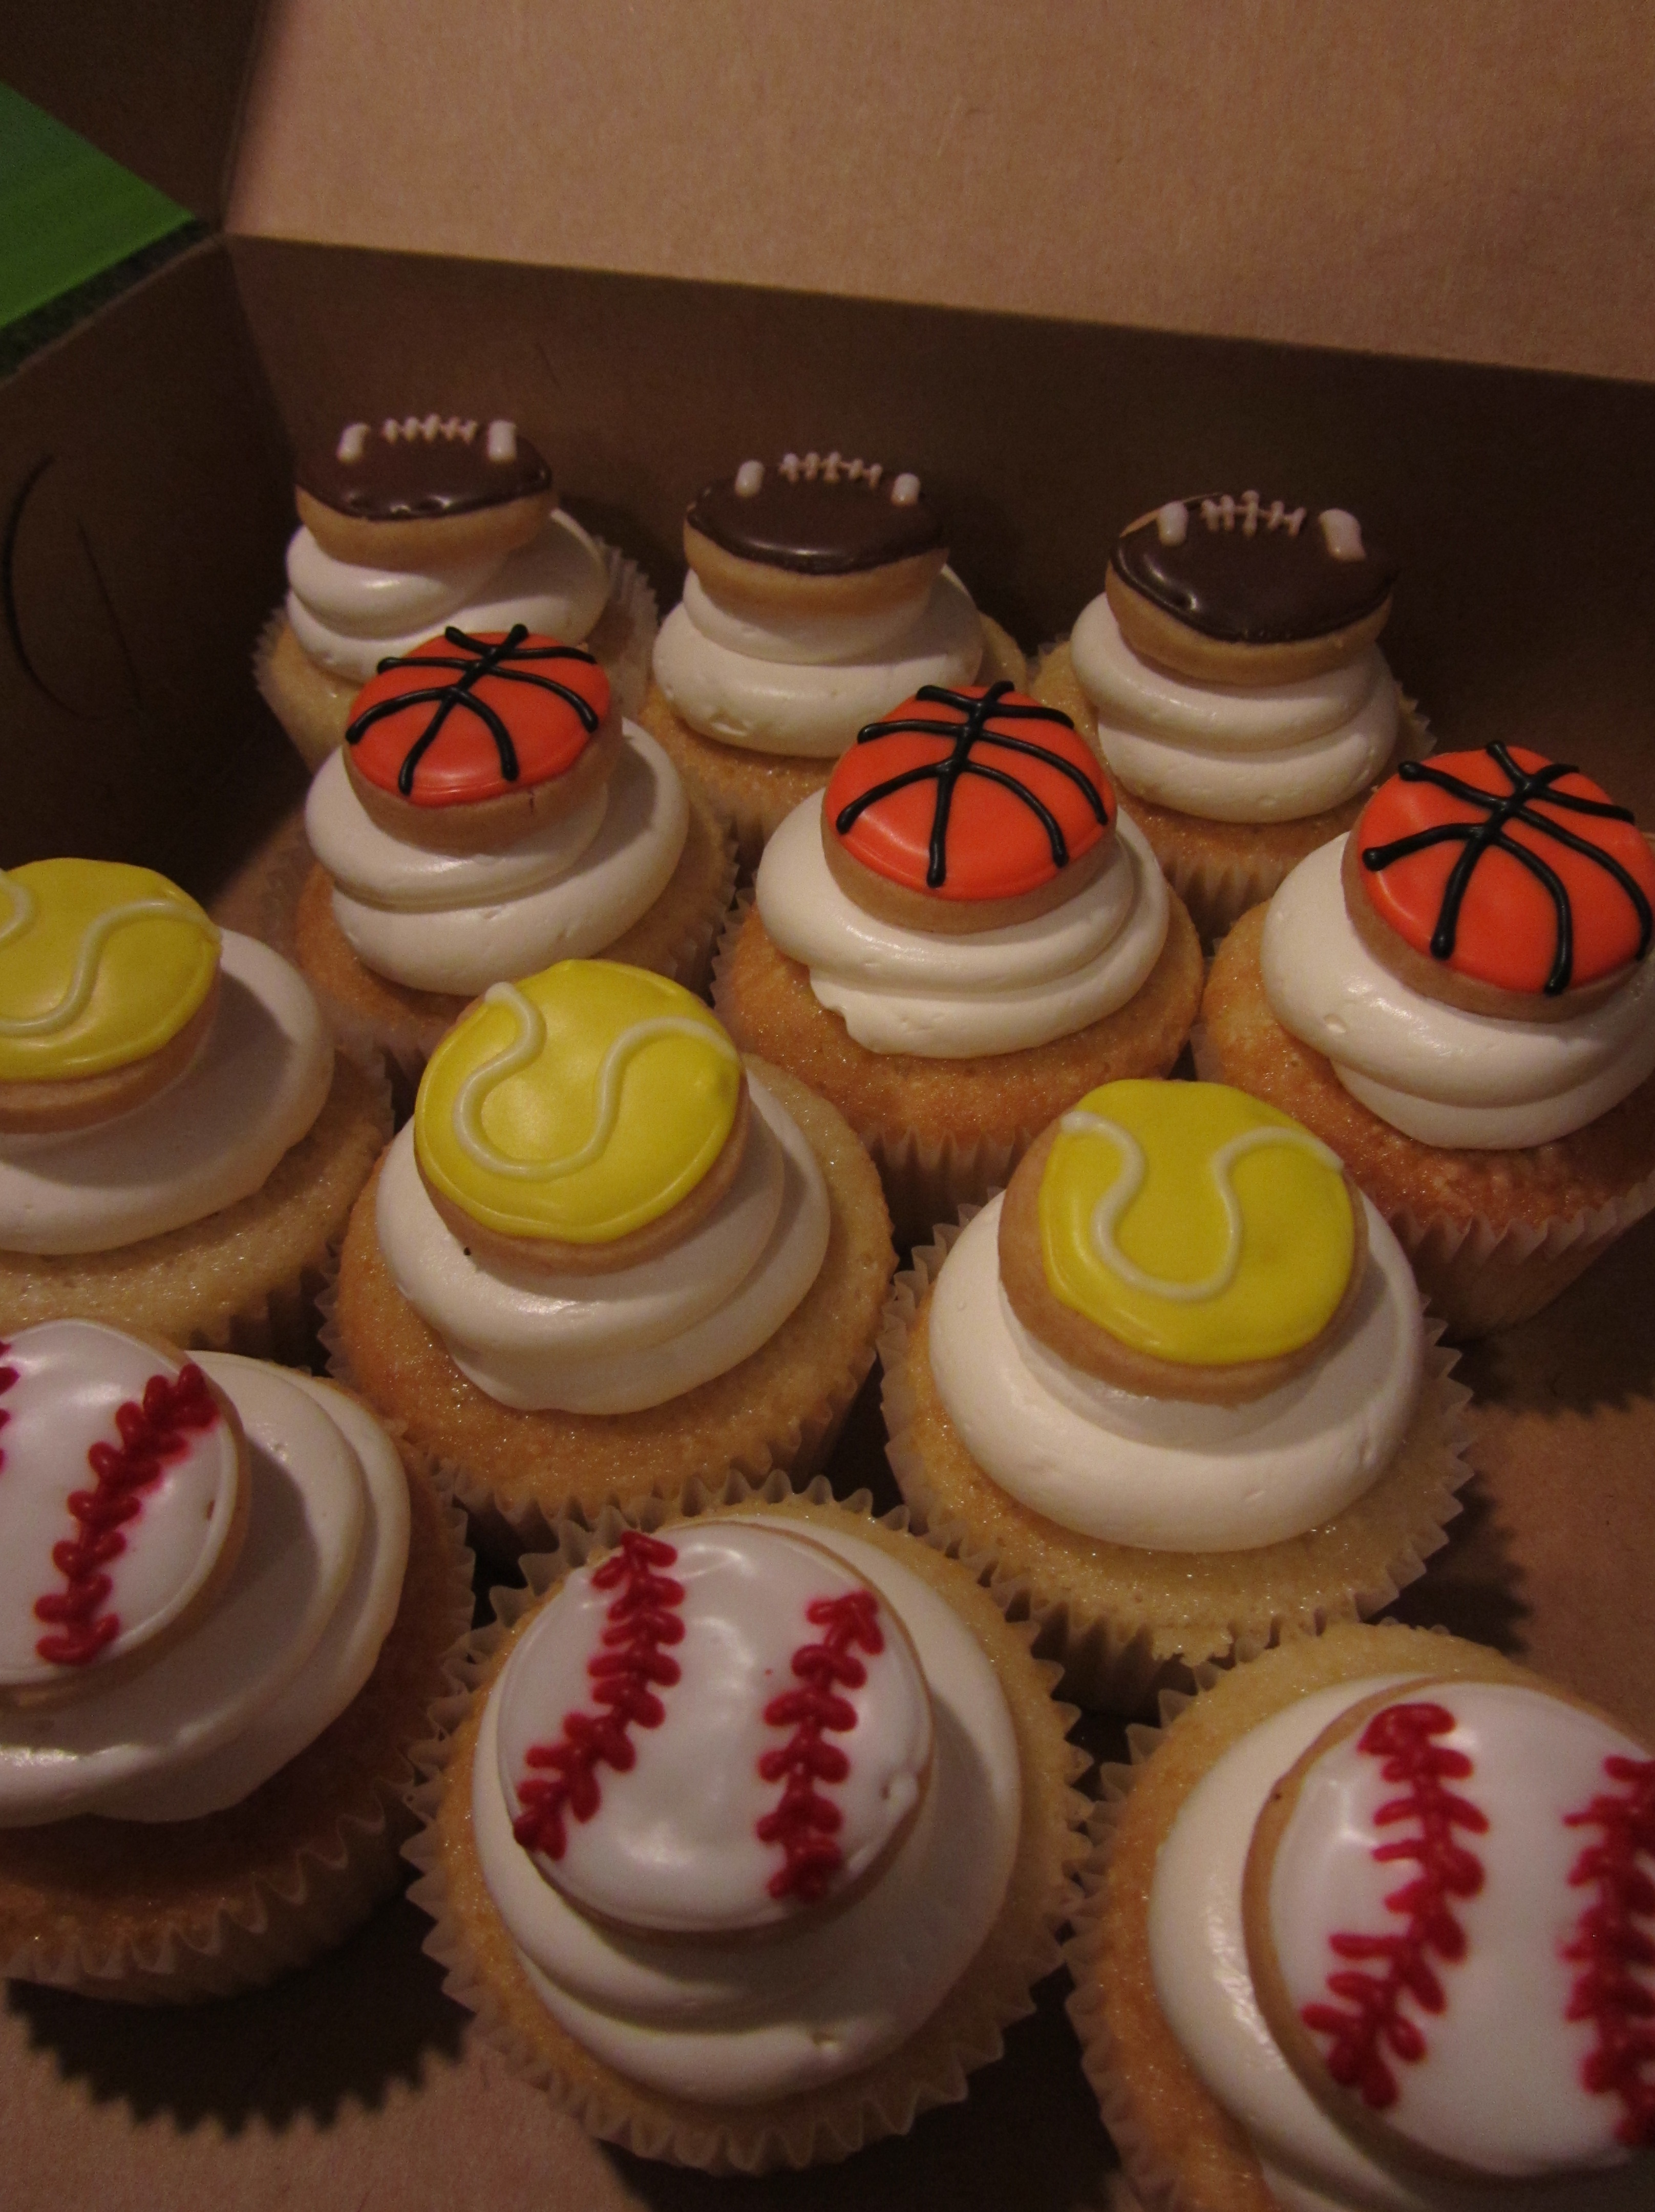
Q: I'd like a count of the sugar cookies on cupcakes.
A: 12